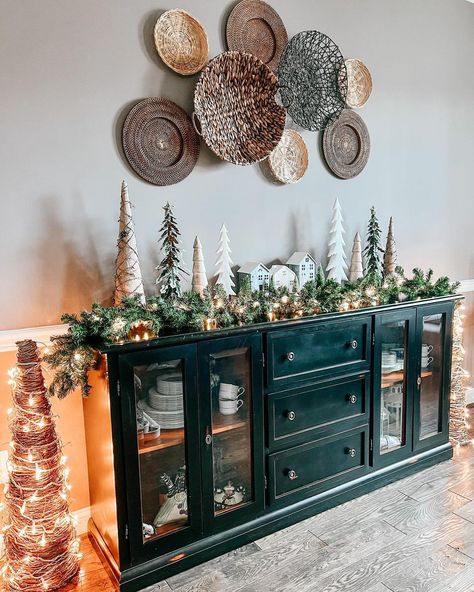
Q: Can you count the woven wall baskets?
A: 8